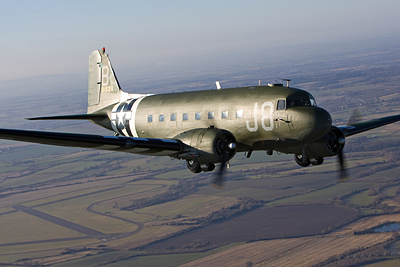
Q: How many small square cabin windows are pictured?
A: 8